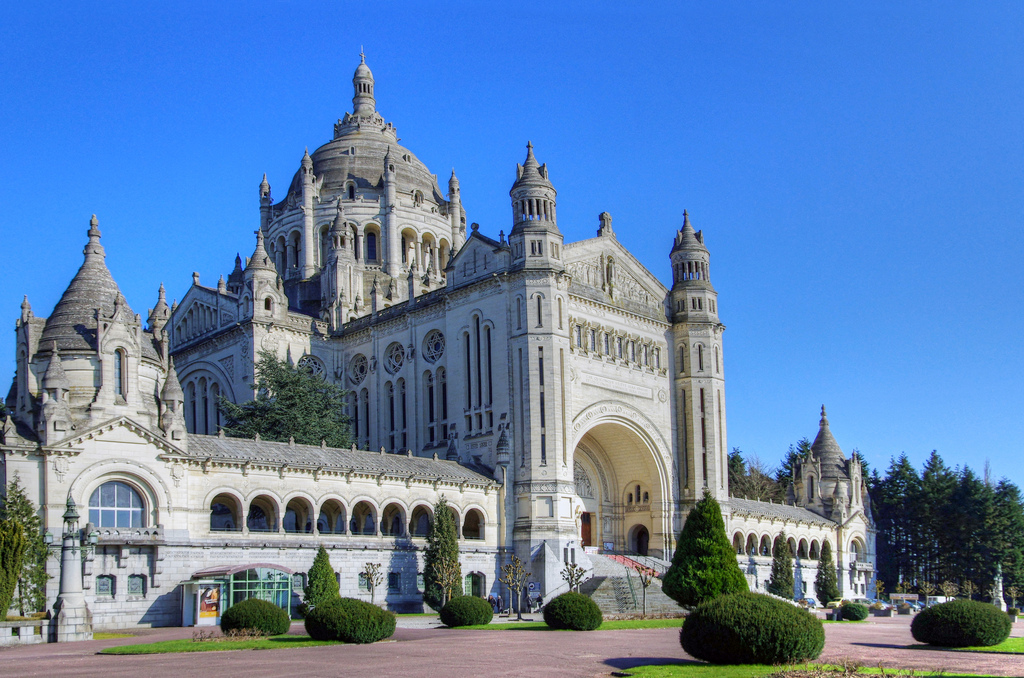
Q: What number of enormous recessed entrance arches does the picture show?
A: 1